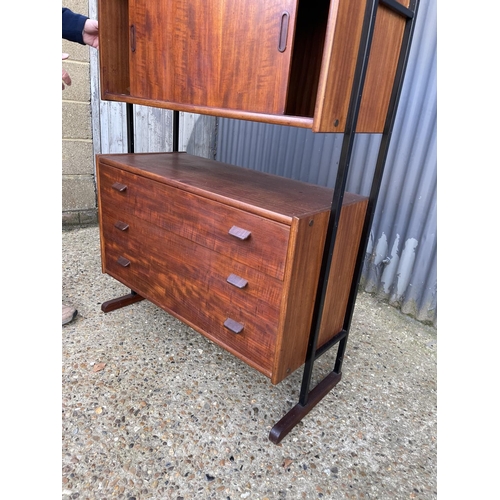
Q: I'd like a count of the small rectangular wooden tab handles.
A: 6